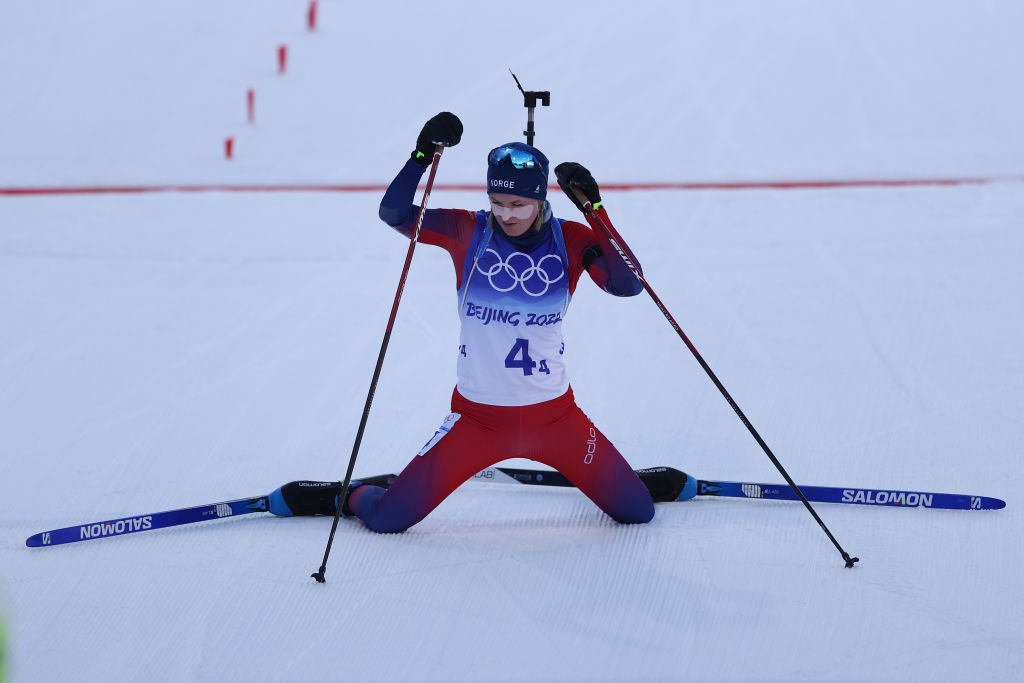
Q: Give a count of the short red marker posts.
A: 4